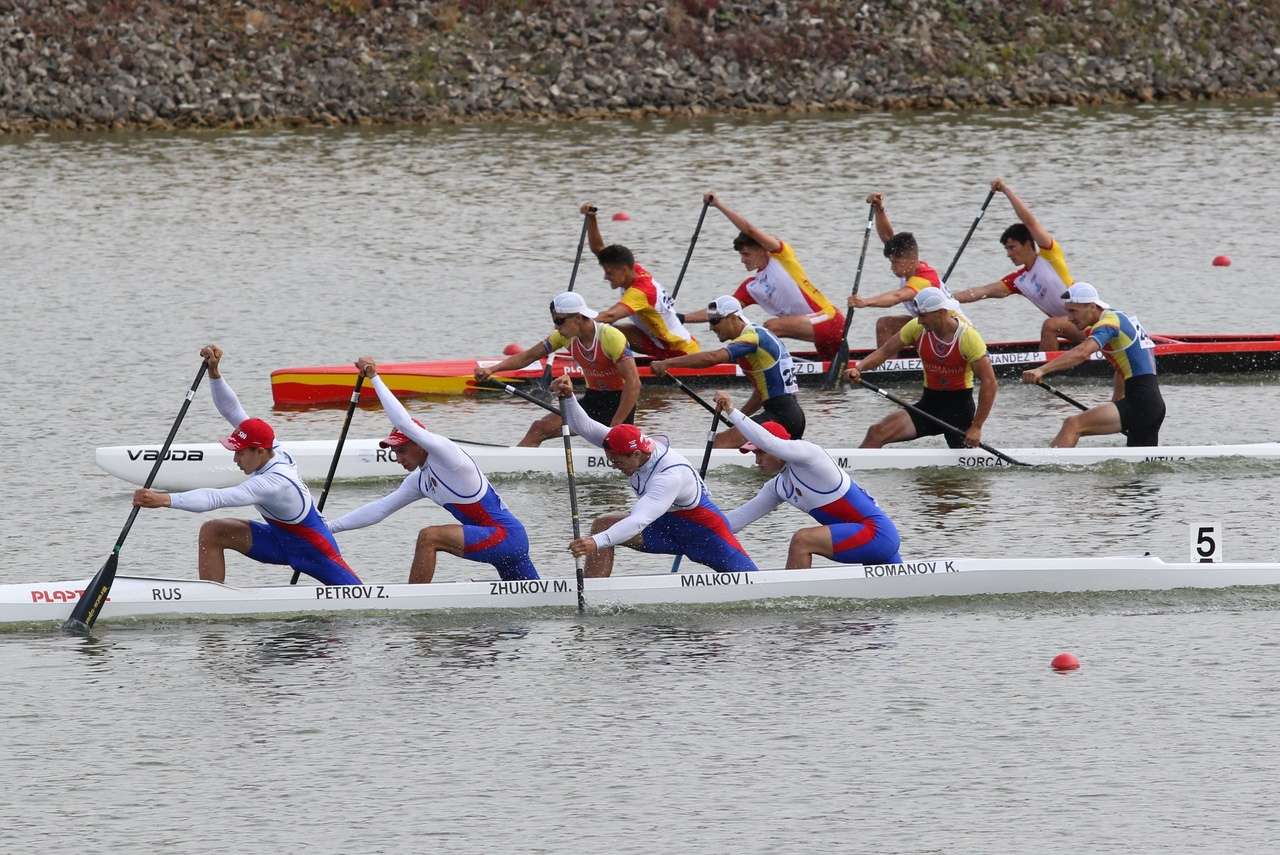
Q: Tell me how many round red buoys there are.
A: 4